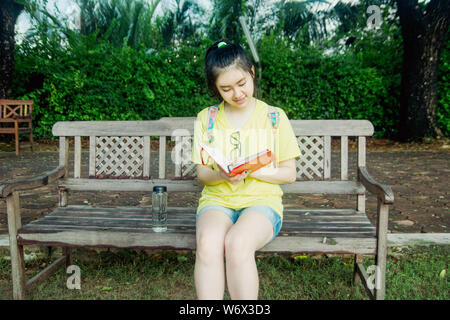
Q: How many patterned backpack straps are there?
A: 2